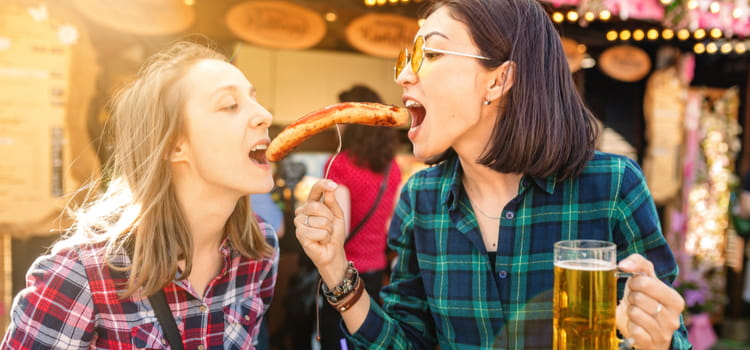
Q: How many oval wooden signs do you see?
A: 5